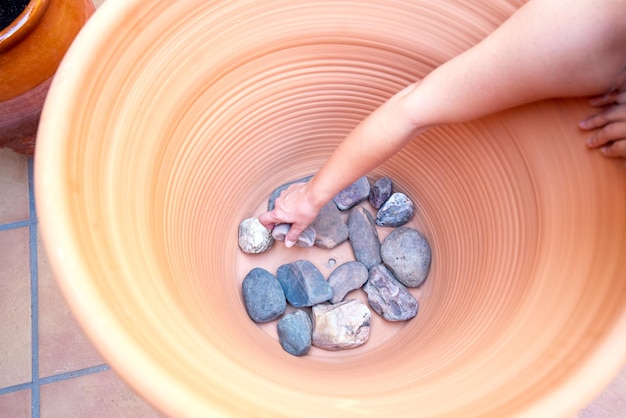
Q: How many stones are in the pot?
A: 15